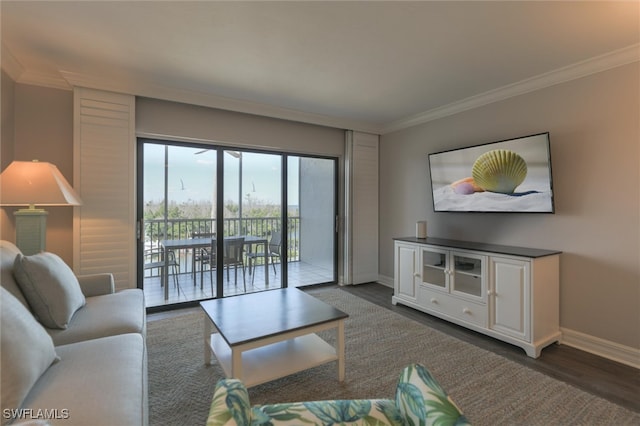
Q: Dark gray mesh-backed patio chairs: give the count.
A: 4